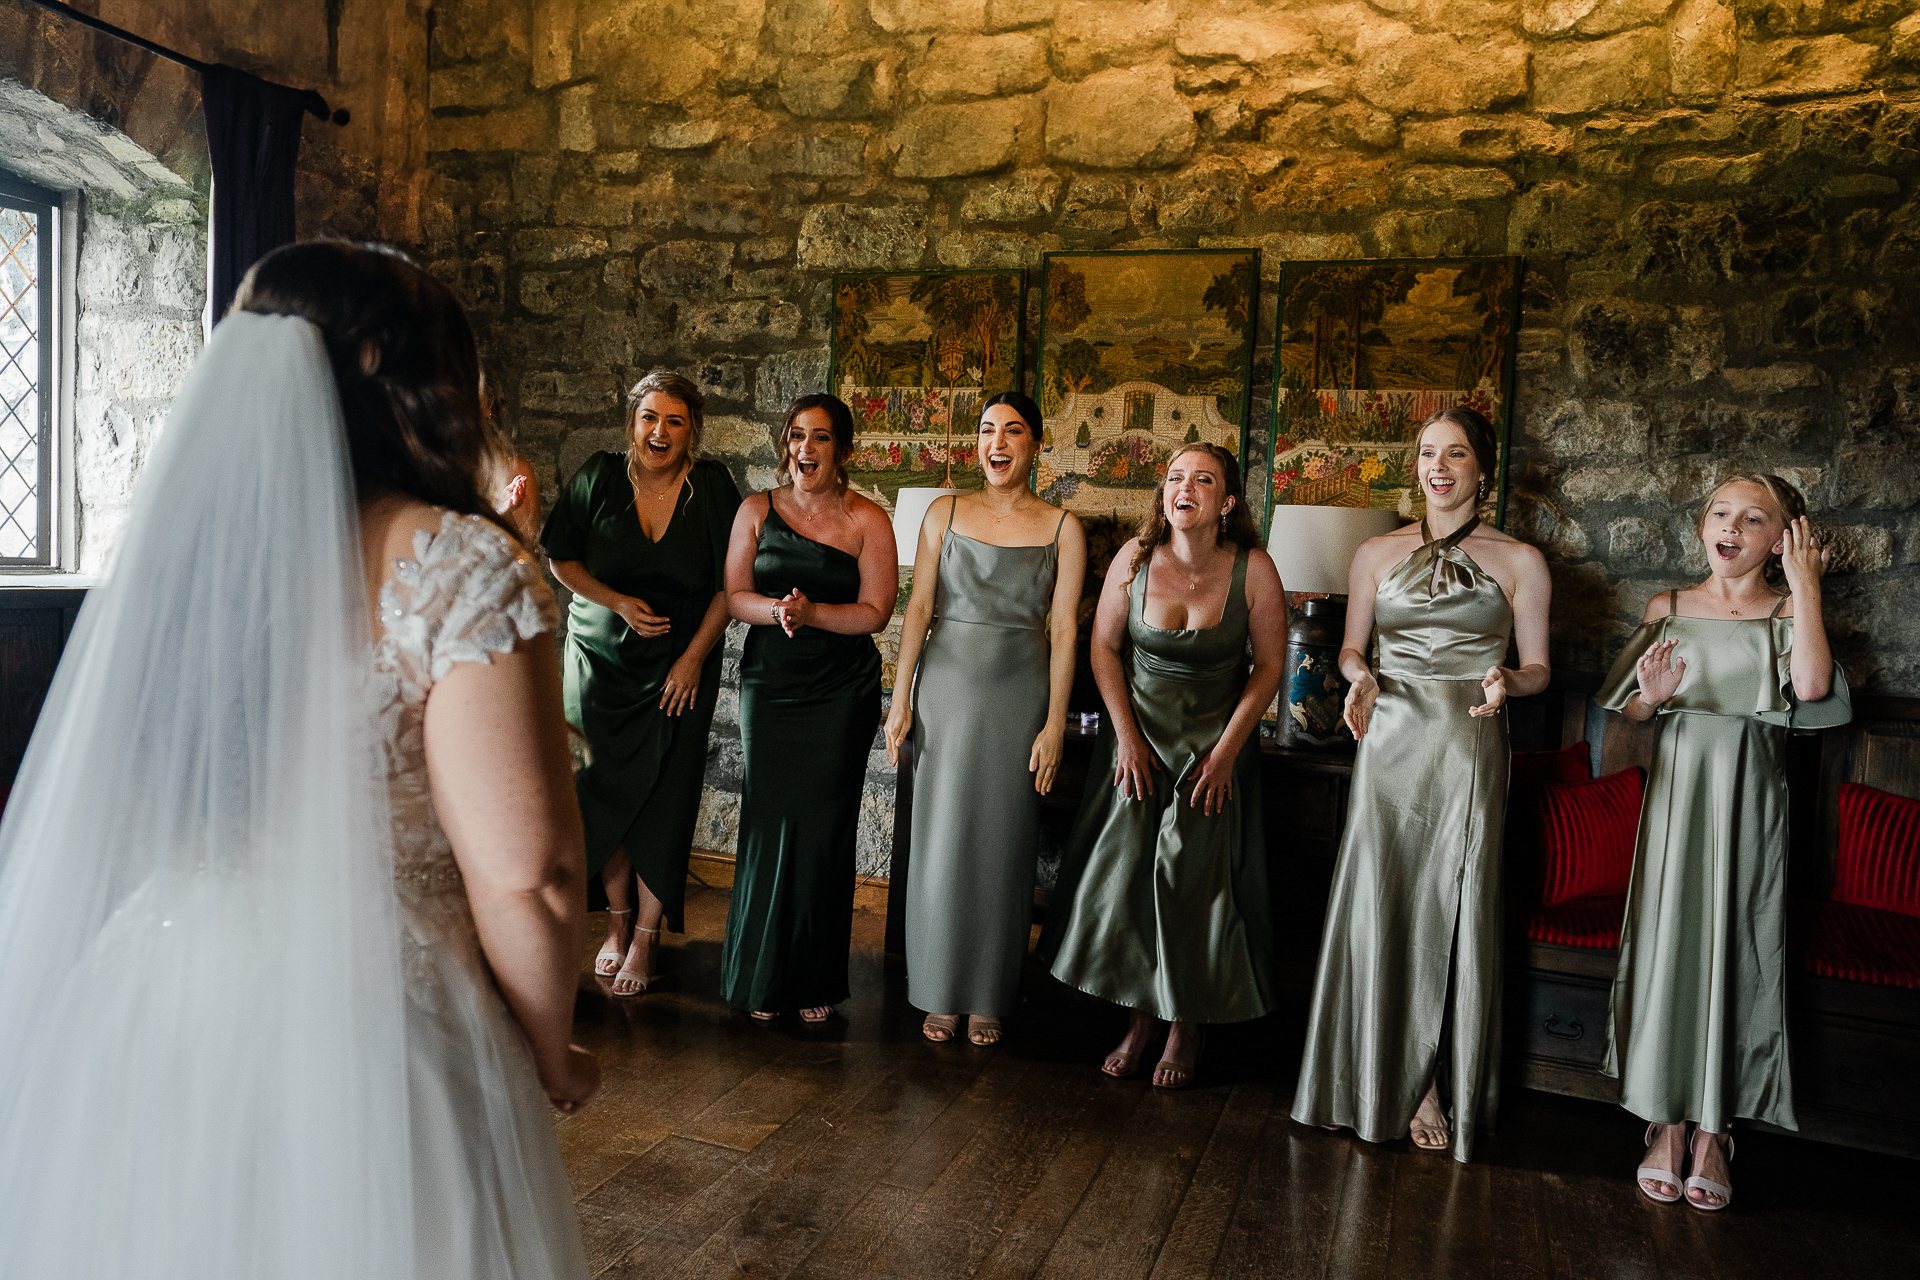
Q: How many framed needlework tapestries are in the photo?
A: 3